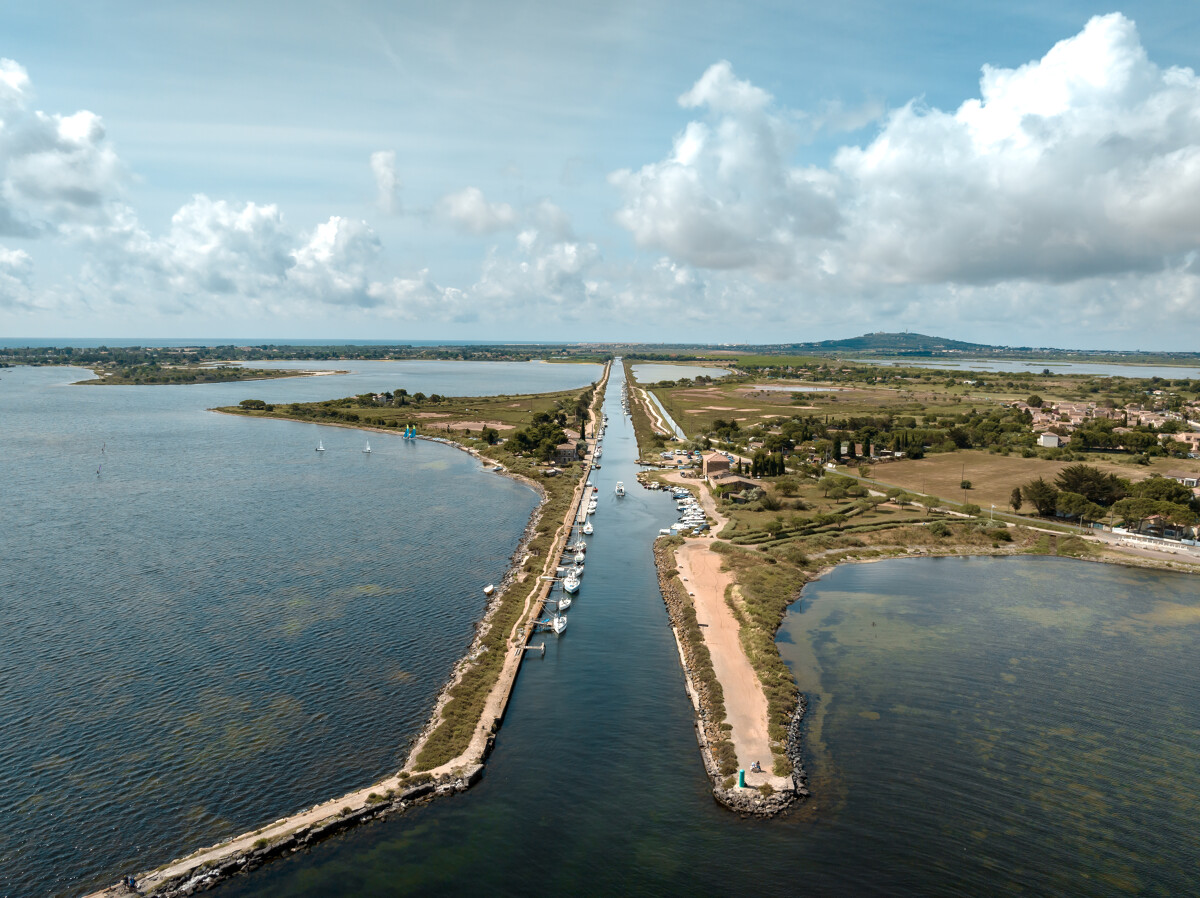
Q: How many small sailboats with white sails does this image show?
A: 2